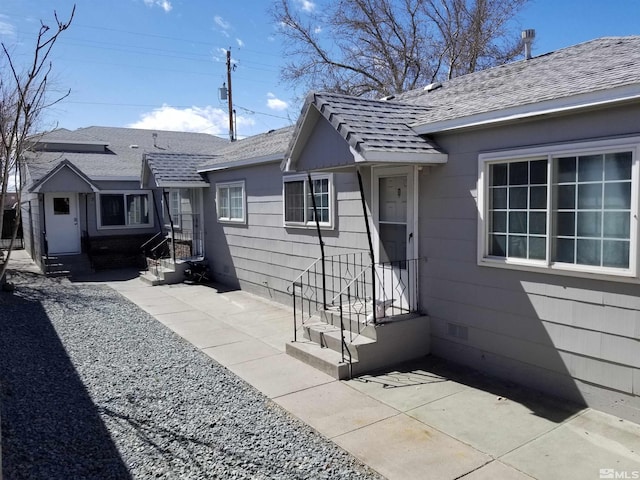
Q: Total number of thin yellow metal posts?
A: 0